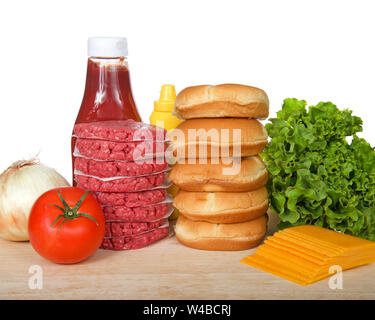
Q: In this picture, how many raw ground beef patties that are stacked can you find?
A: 8